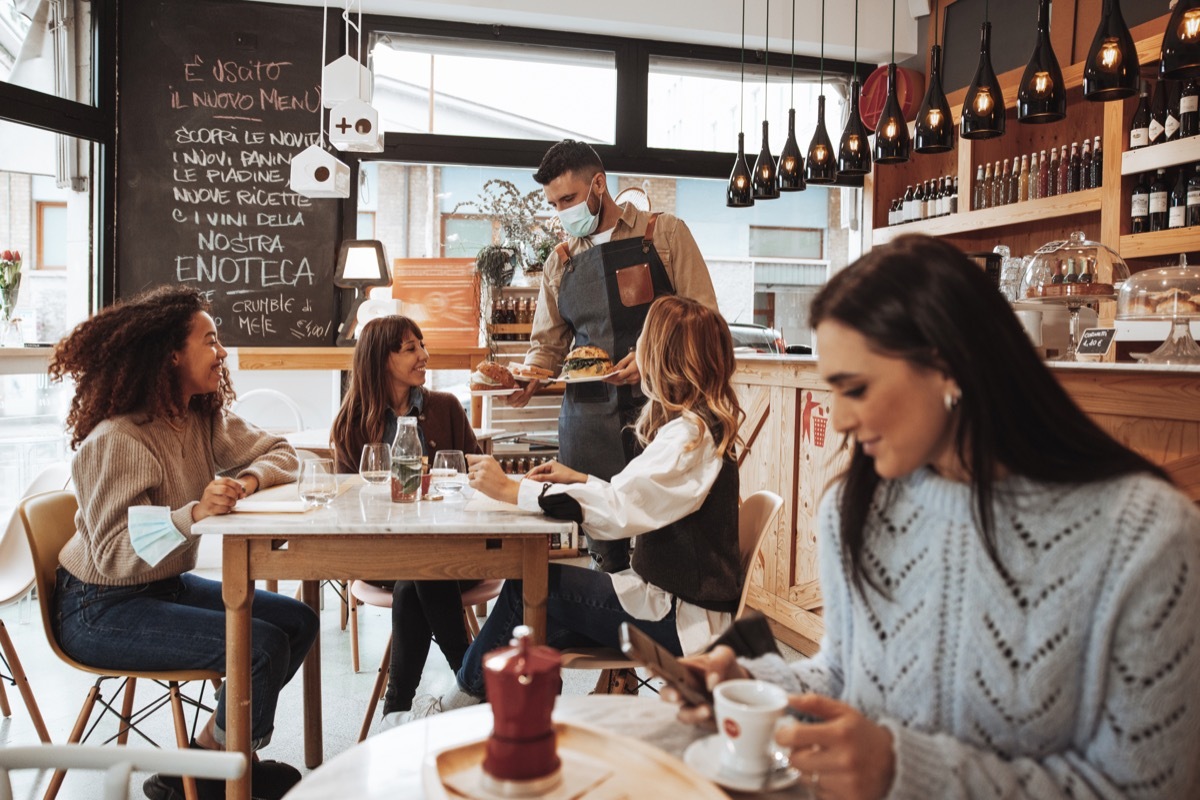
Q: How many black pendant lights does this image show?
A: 11